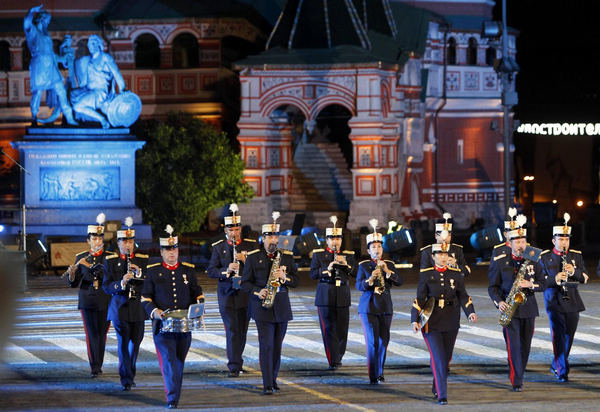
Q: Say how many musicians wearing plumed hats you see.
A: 12